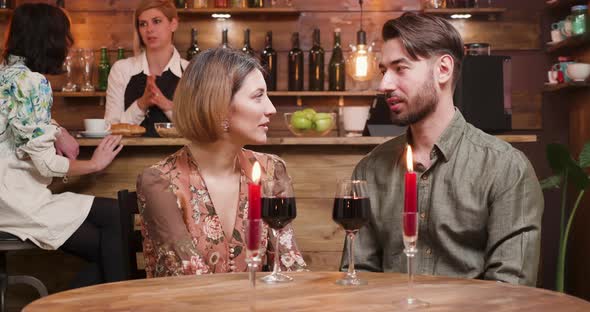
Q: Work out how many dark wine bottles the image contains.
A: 7